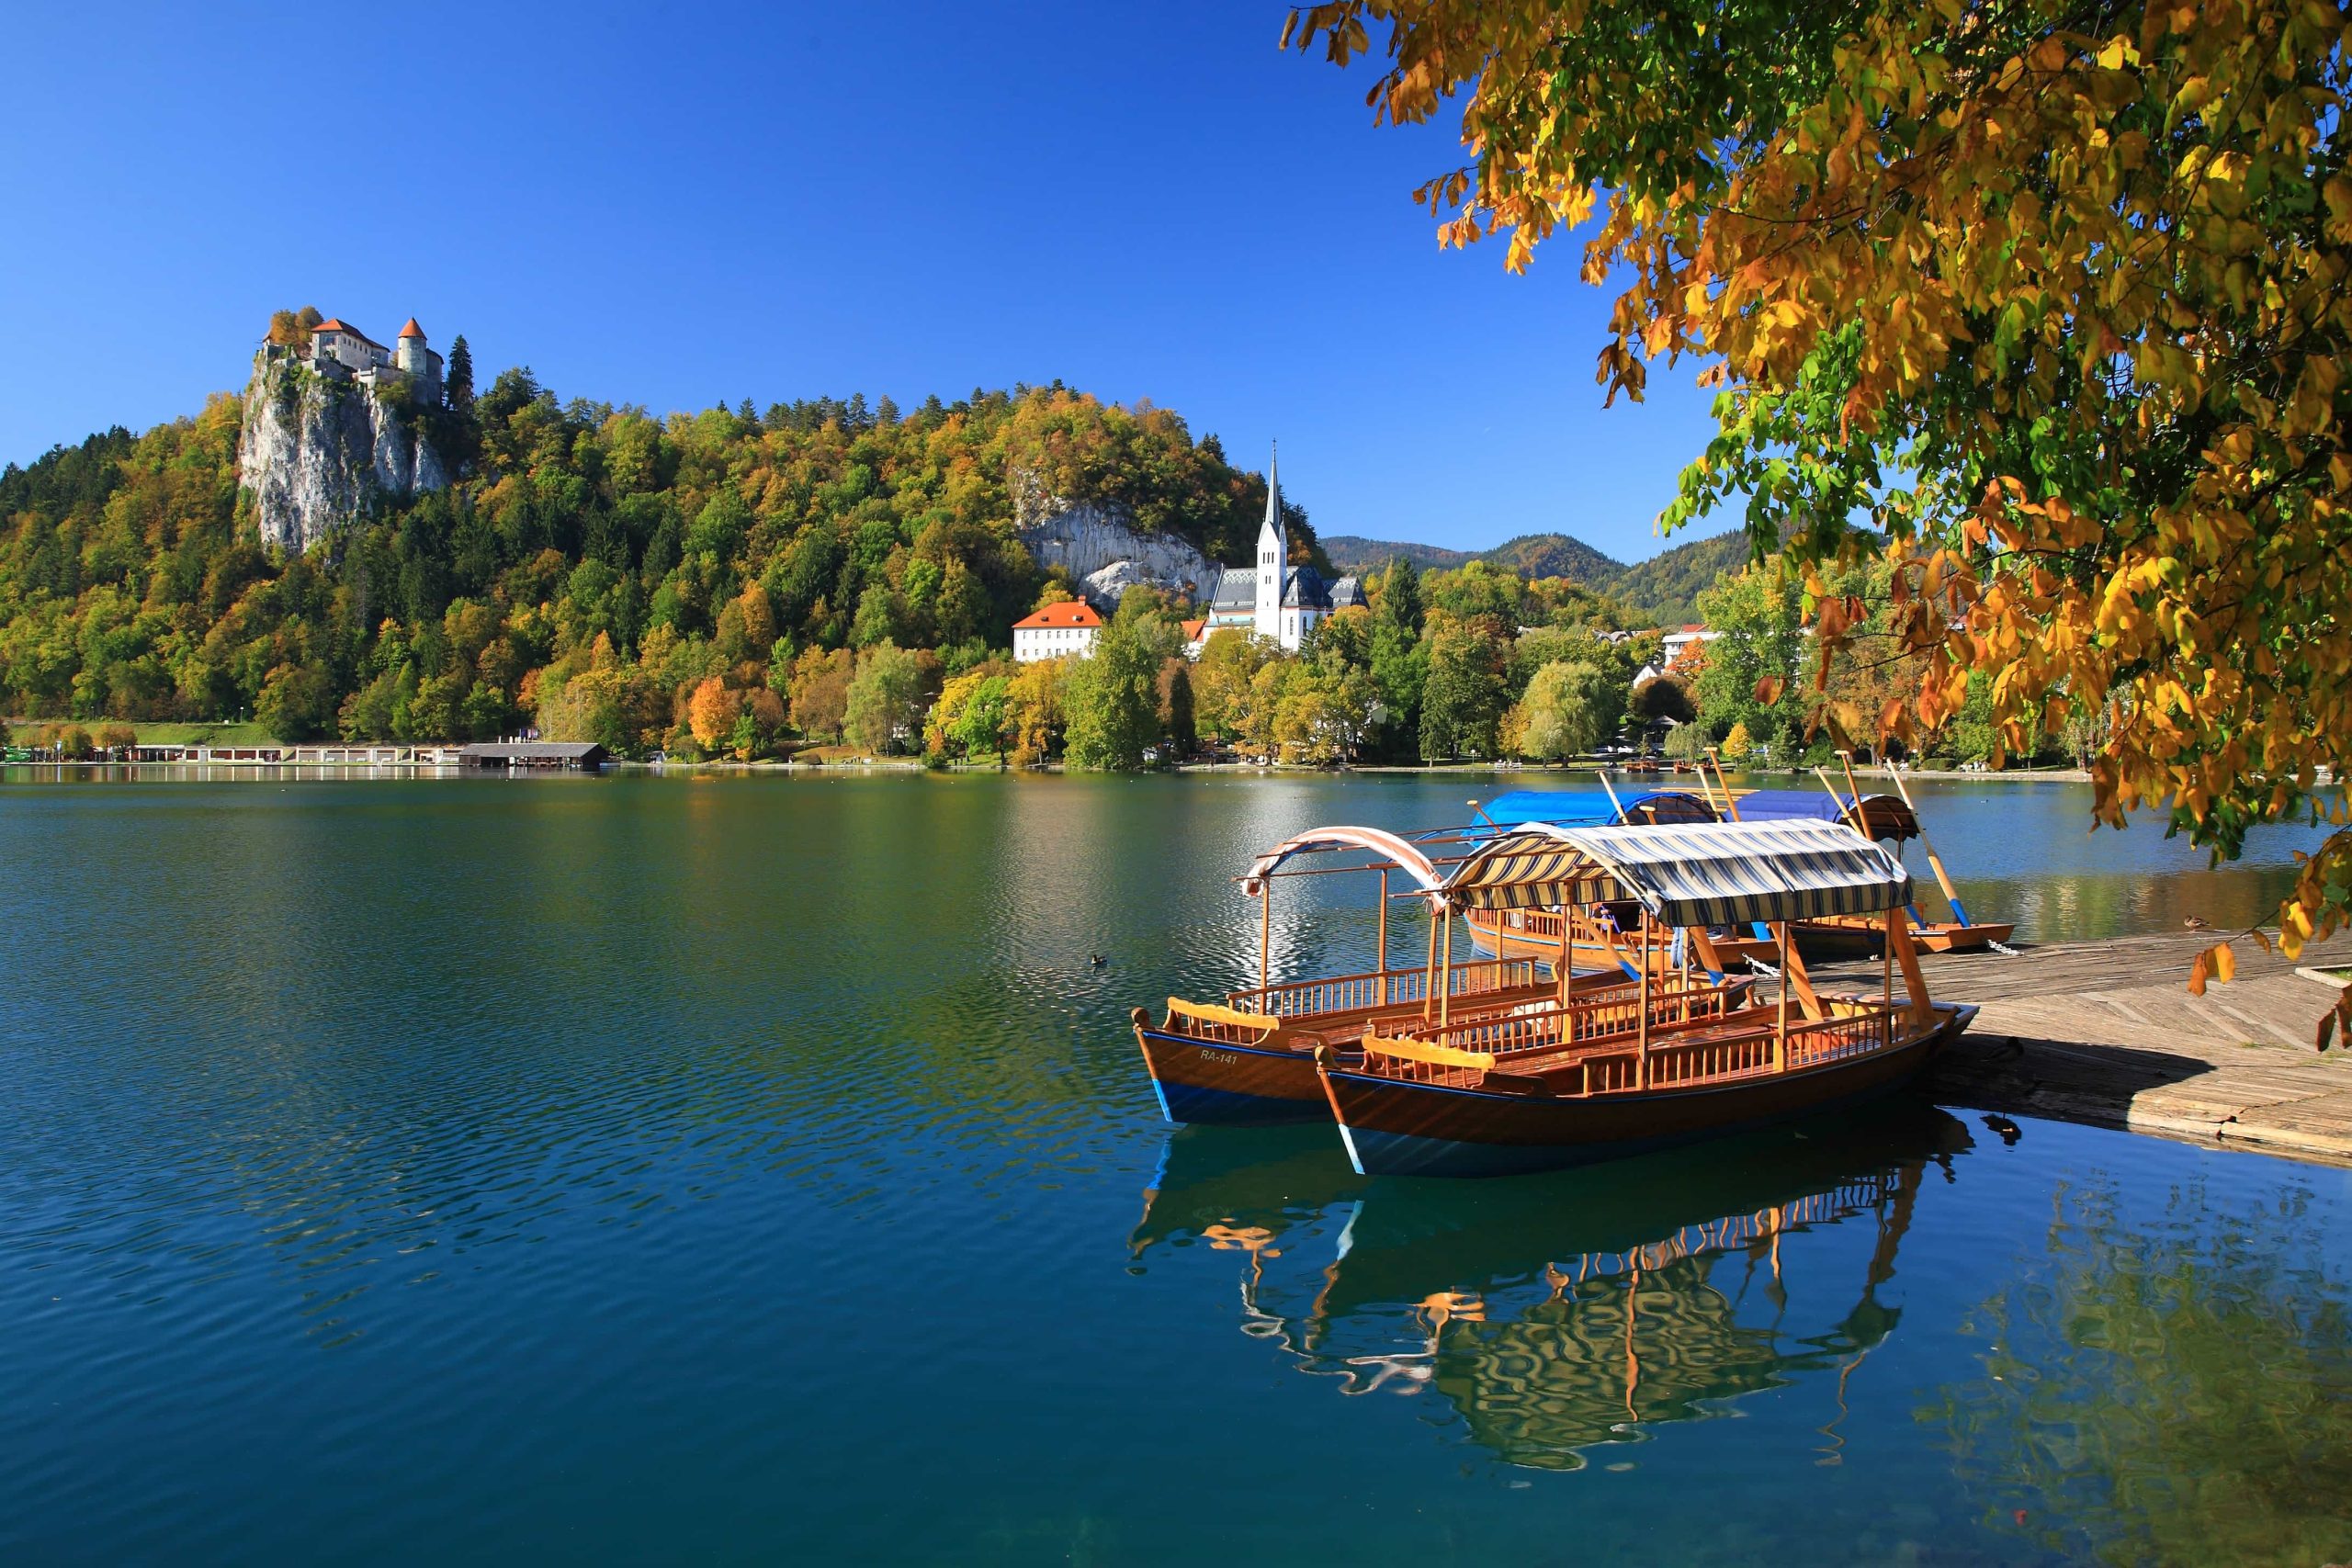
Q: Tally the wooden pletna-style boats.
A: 4